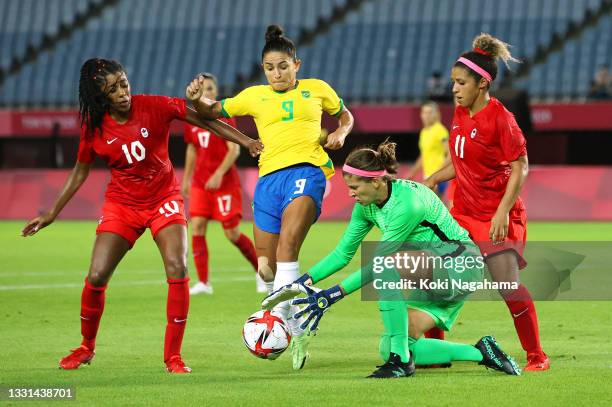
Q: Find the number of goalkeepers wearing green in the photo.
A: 1